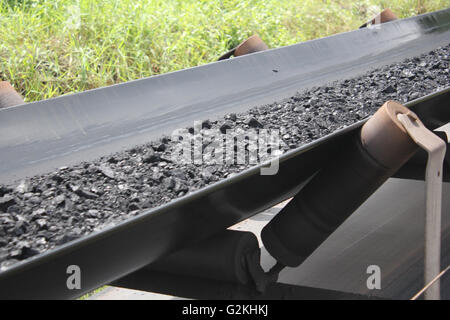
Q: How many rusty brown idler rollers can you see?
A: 4